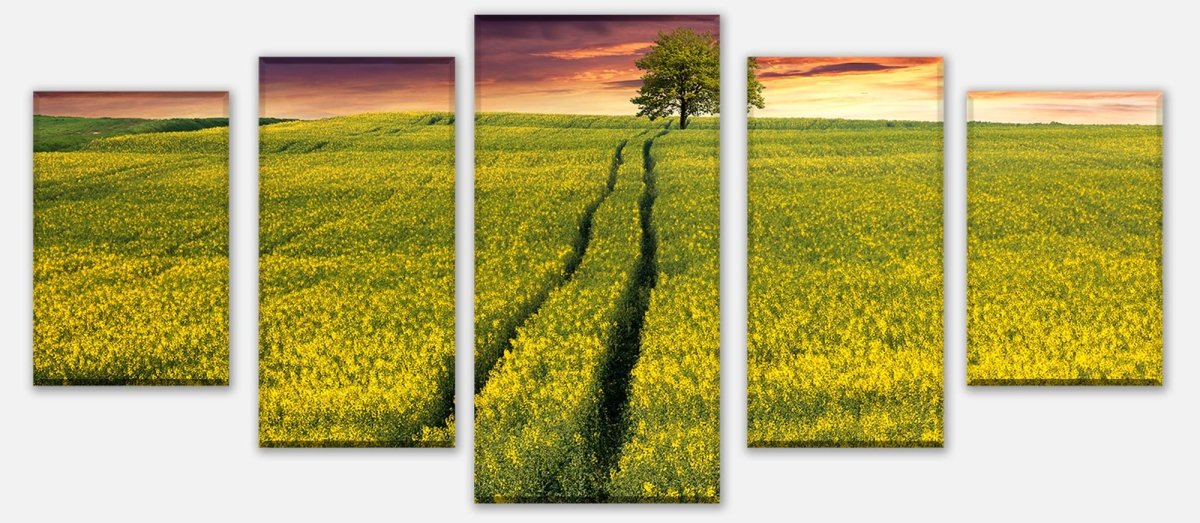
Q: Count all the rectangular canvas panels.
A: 5